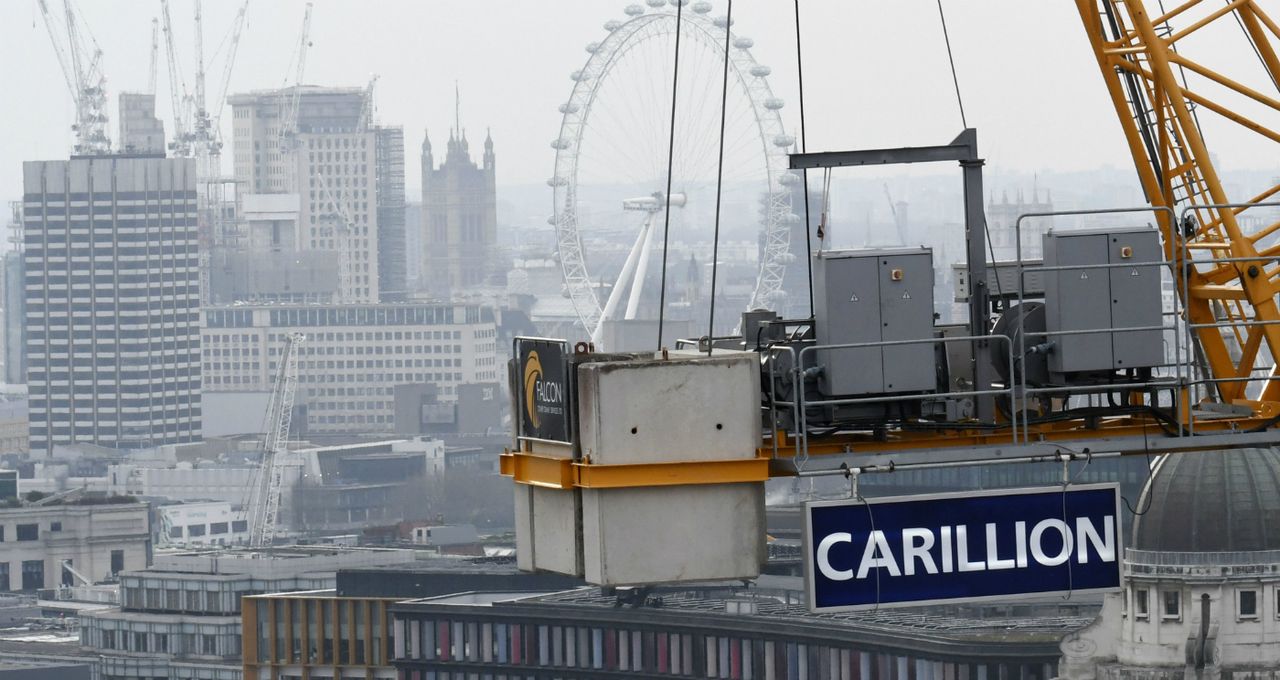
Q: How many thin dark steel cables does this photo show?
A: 4